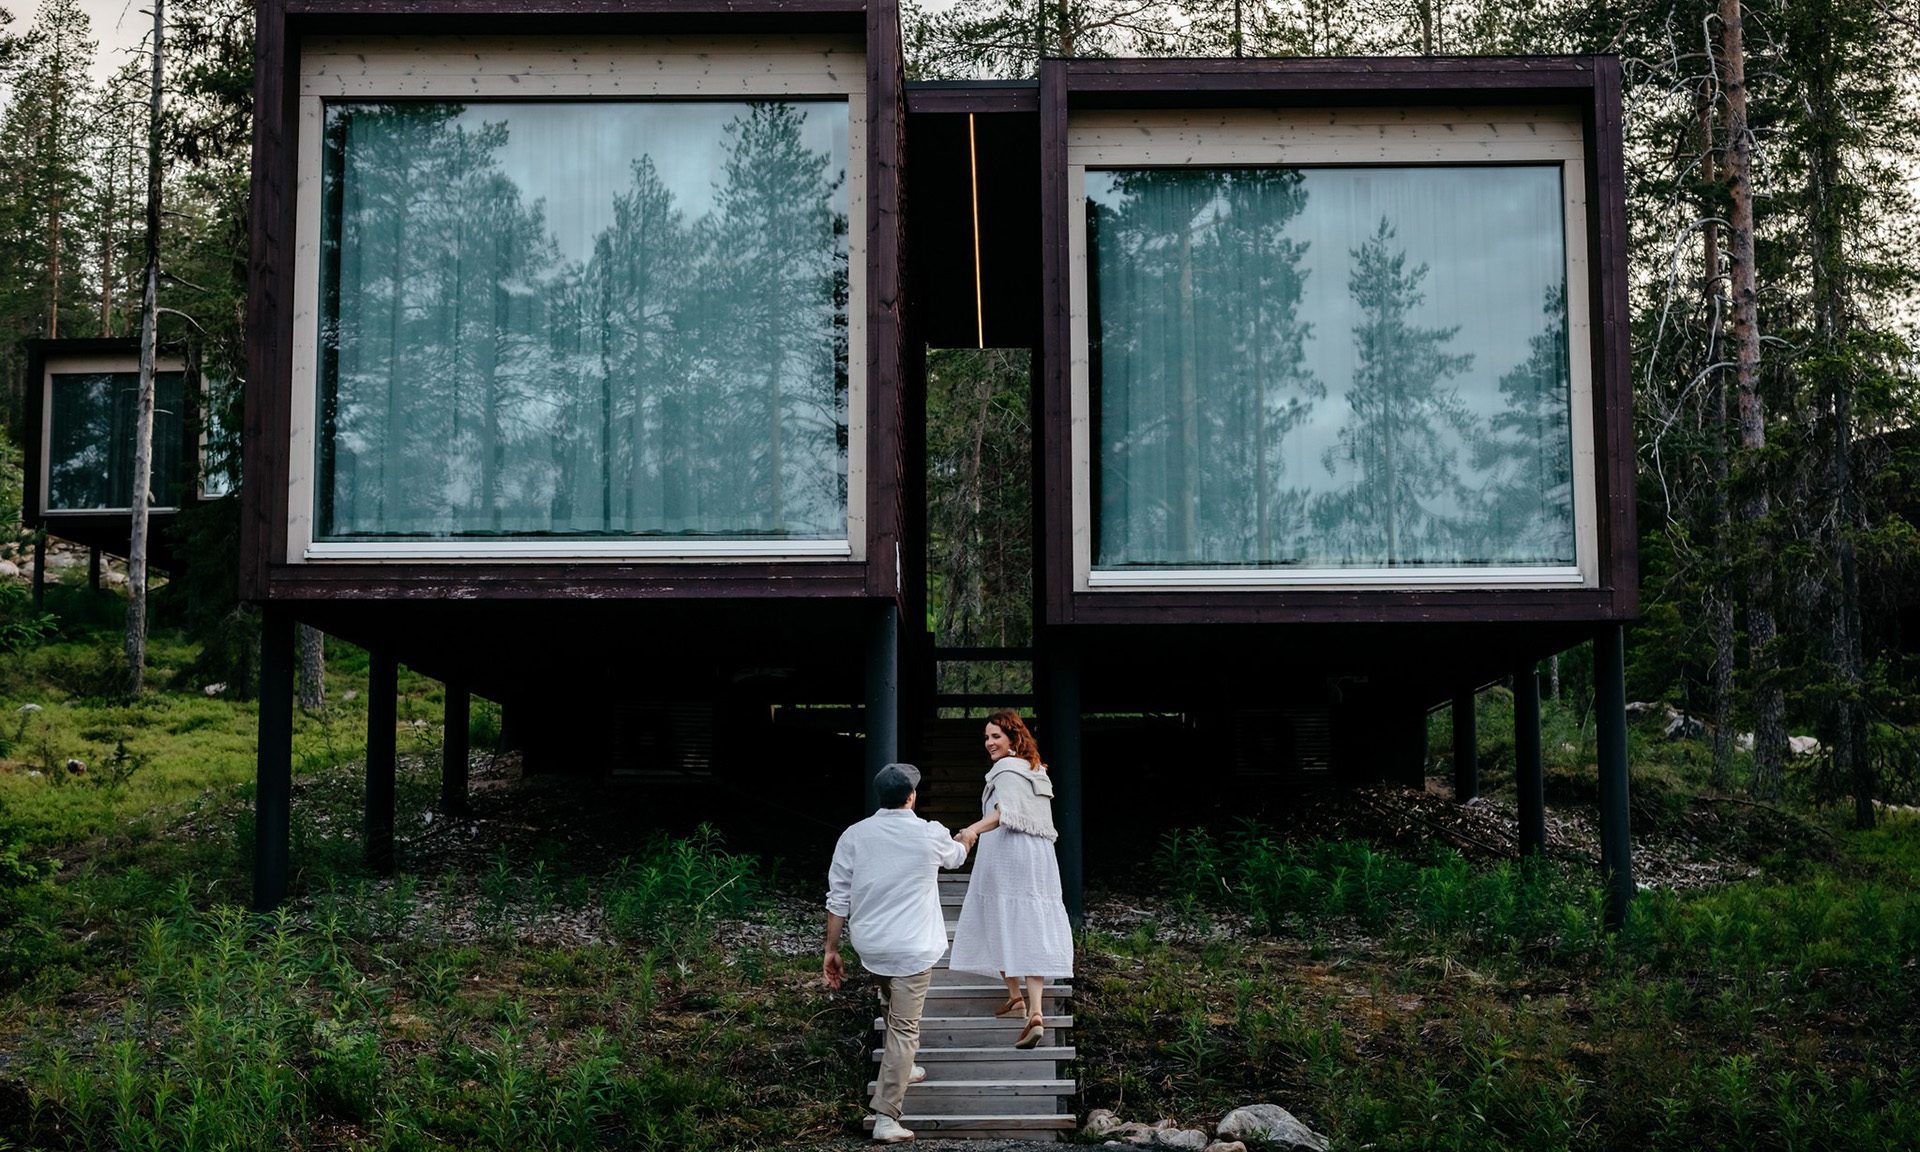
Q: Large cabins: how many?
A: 2